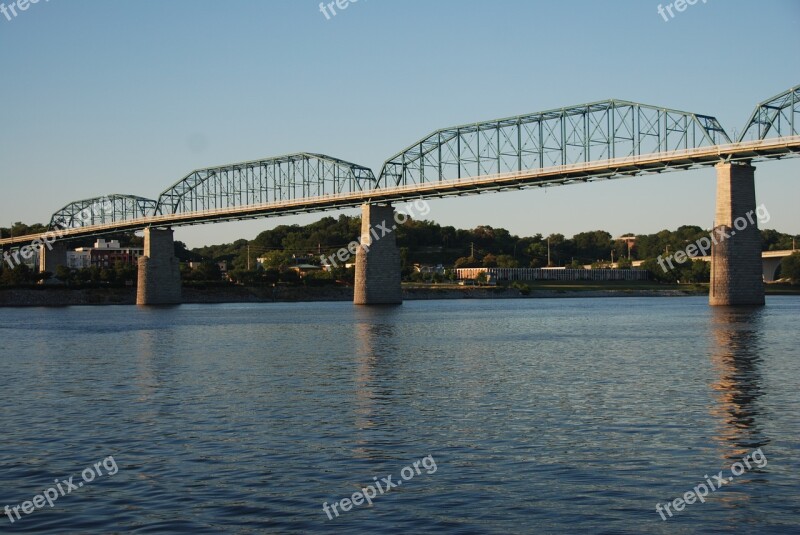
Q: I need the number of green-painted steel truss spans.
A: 4